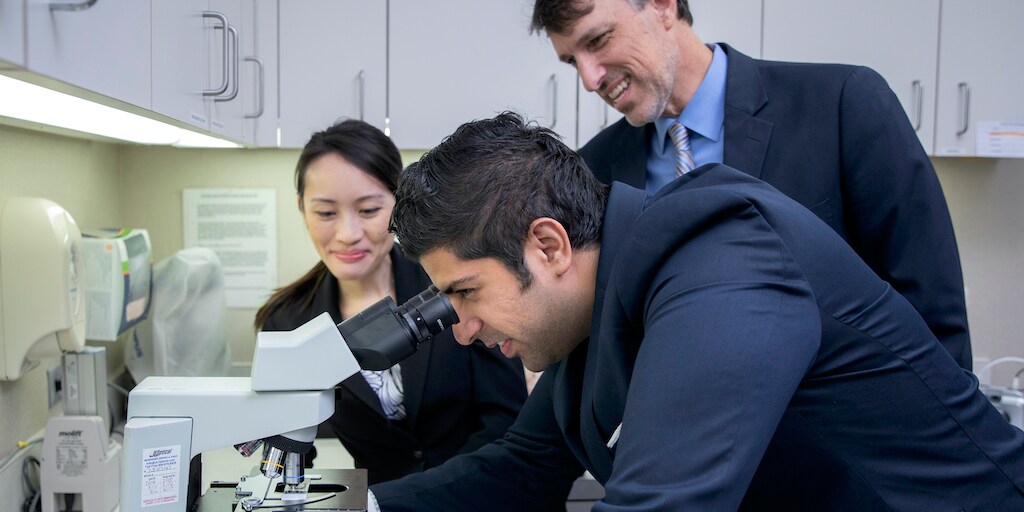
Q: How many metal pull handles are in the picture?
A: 9